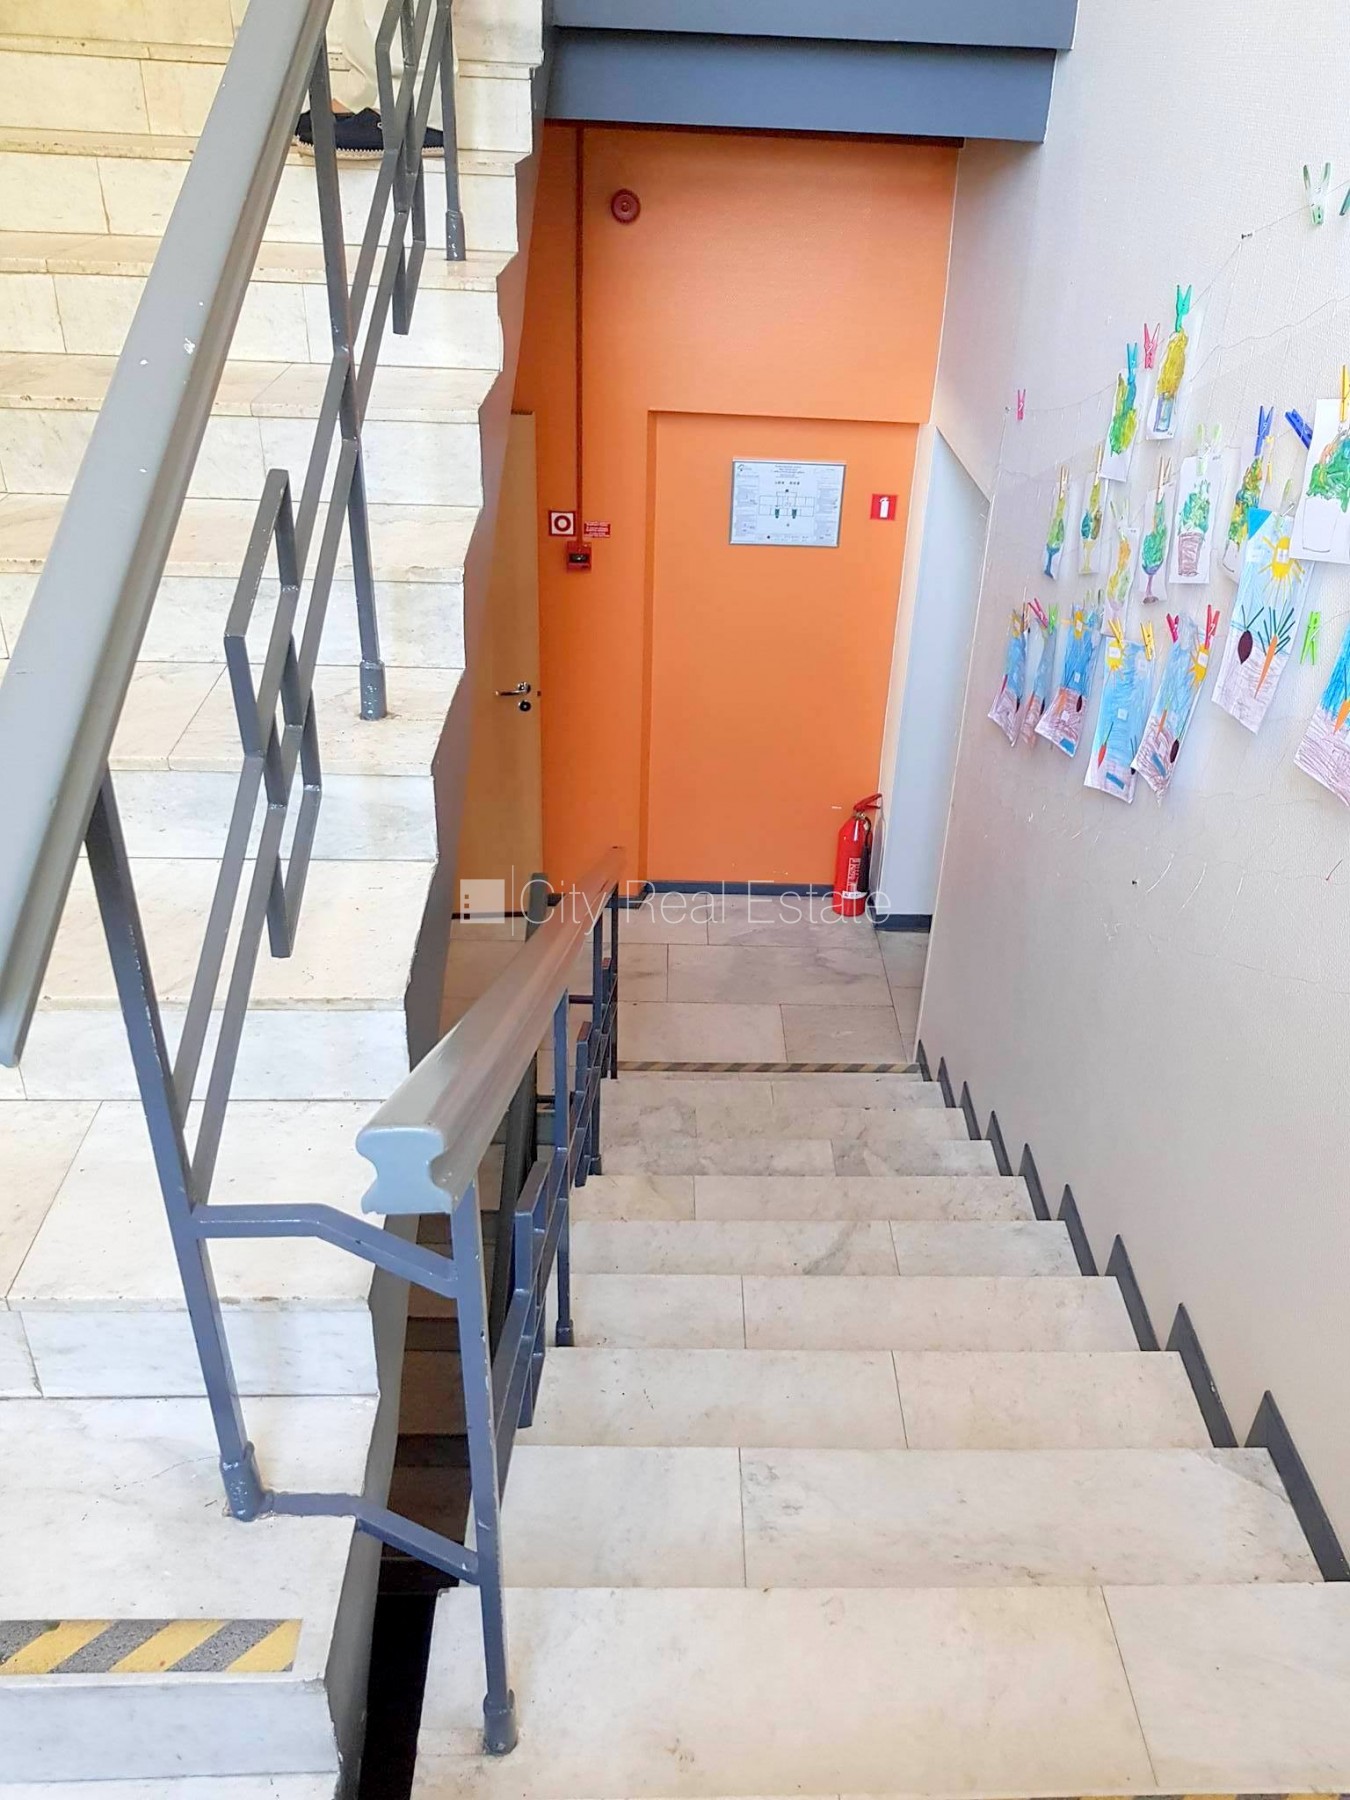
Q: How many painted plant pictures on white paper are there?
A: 9